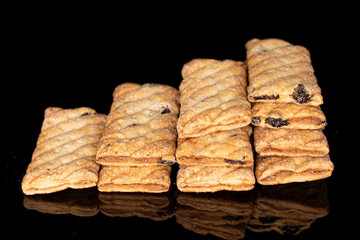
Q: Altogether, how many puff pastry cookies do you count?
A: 10